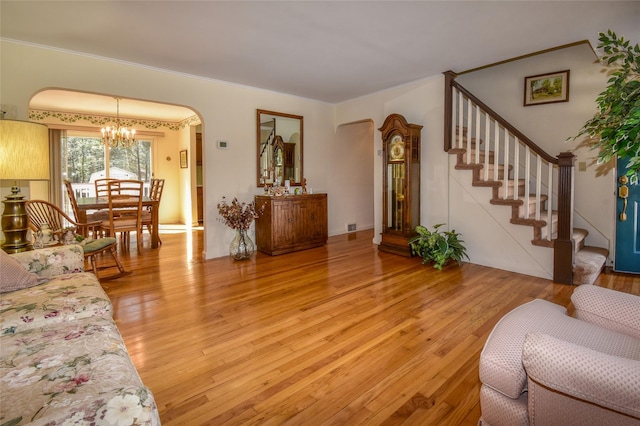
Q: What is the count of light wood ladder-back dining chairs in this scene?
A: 4